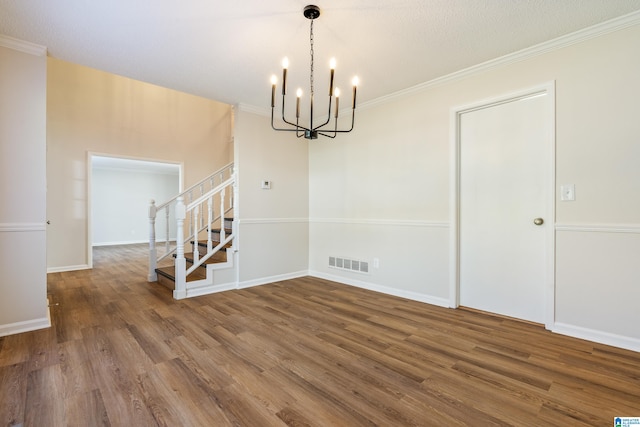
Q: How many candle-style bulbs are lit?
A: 6